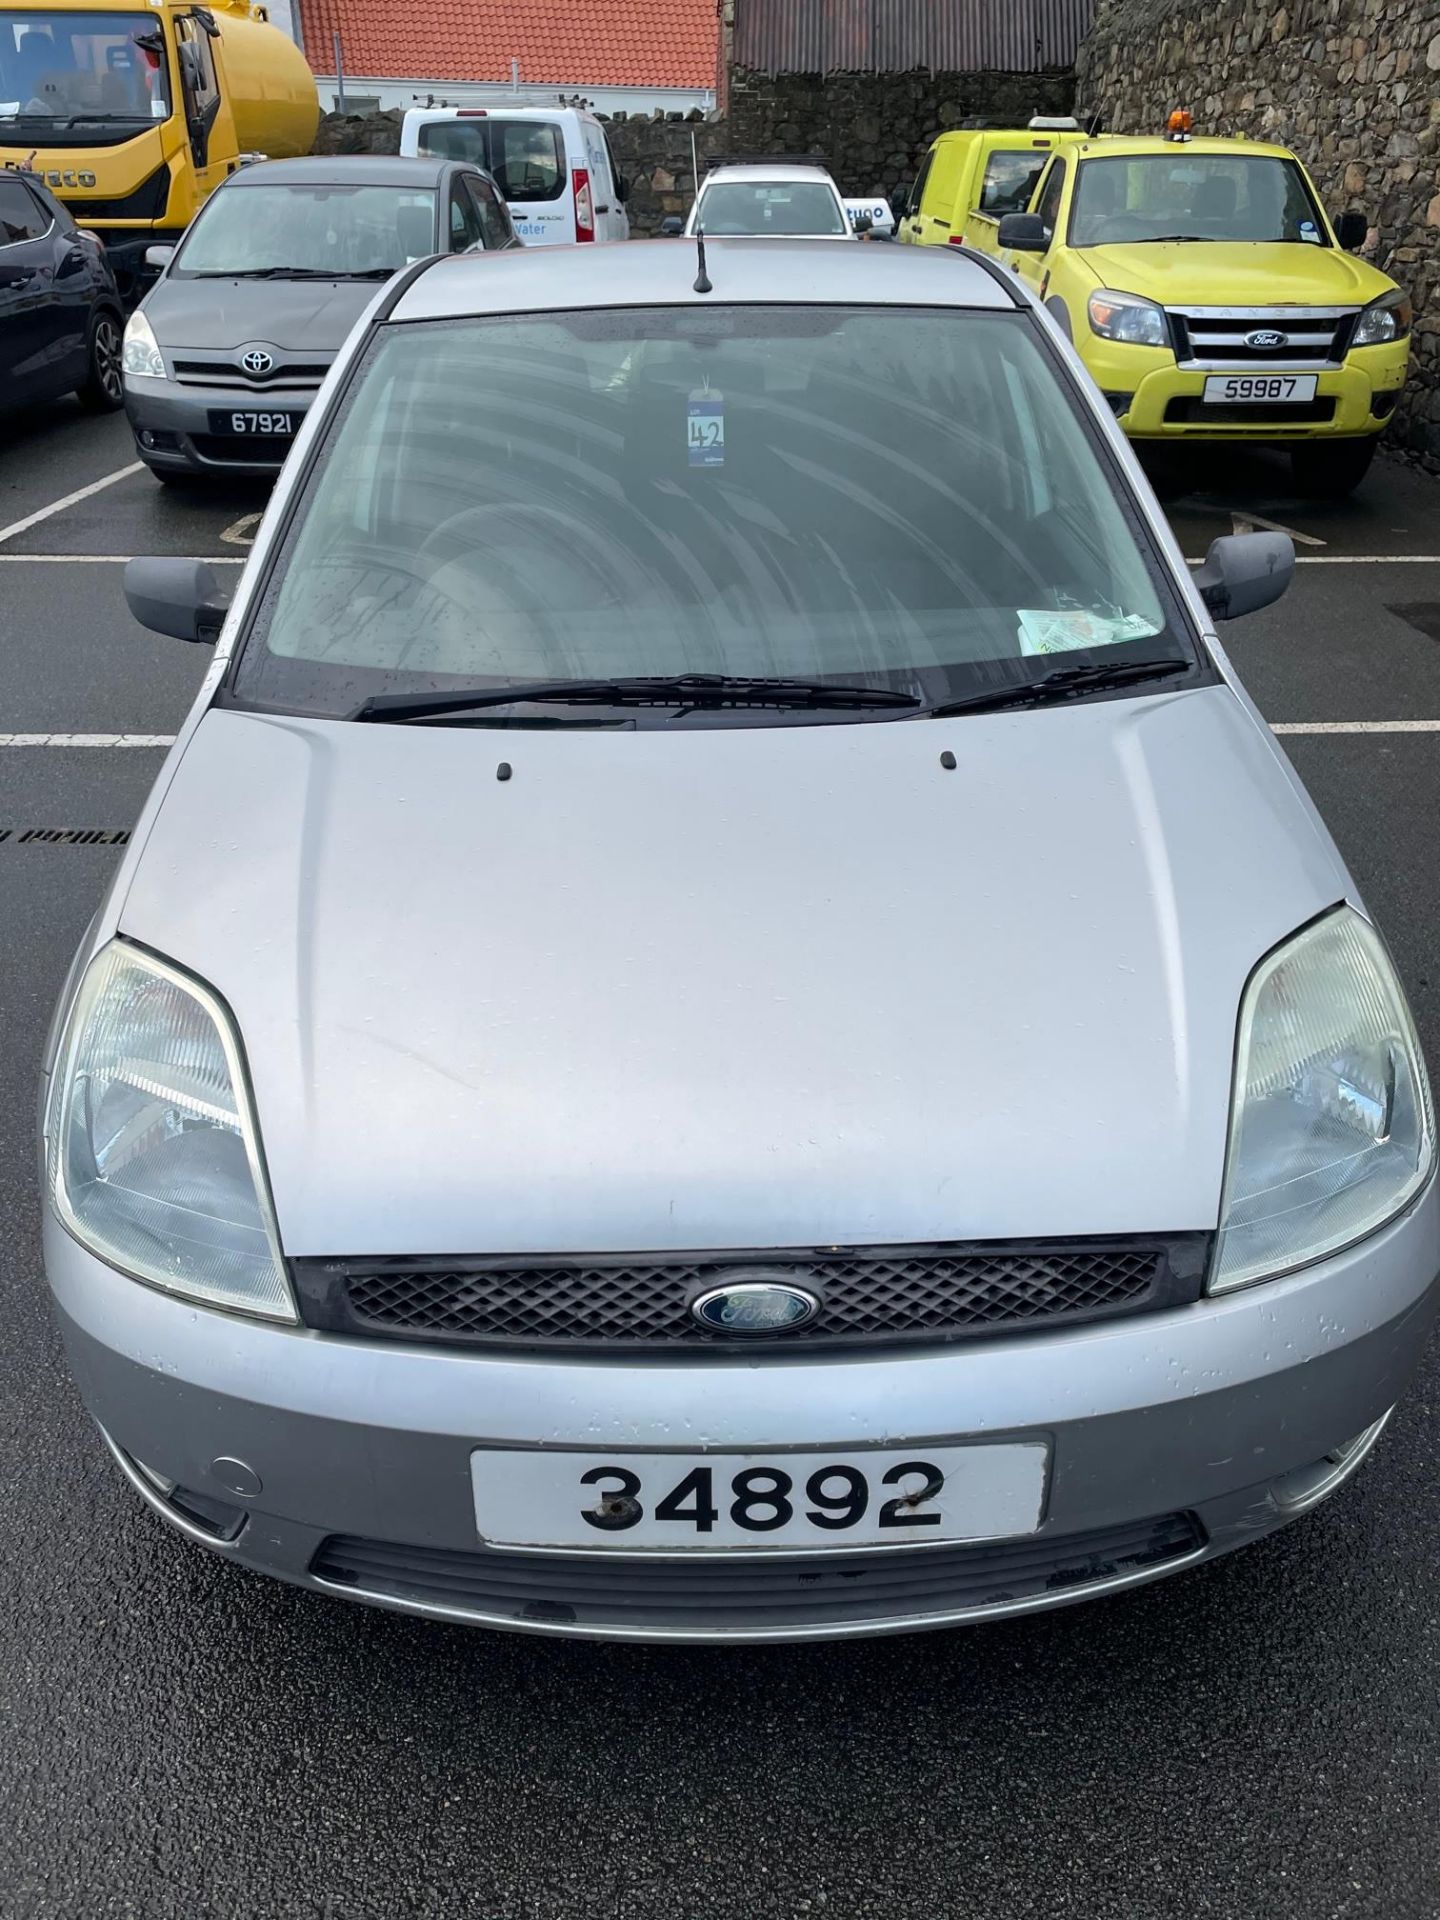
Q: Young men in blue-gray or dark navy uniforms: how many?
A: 0